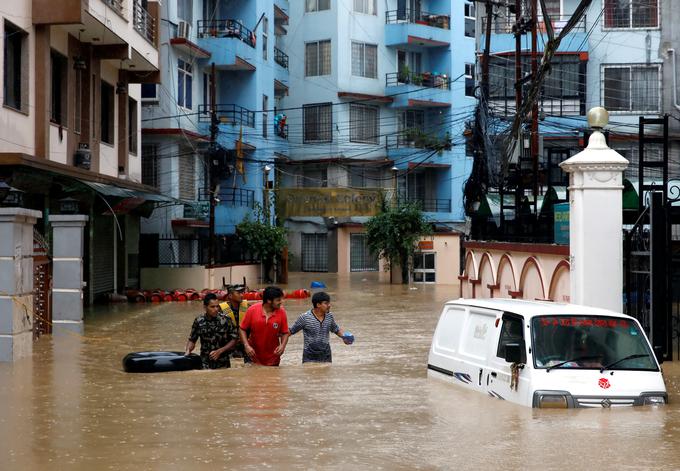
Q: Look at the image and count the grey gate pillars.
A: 2